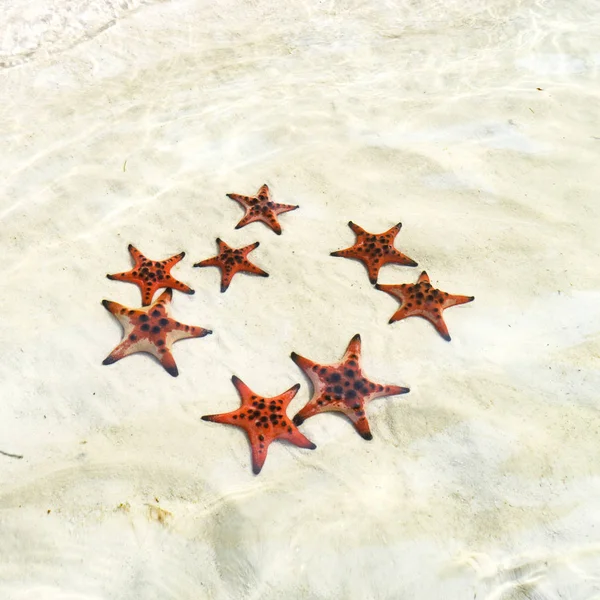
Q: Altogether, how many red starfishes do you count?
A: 8